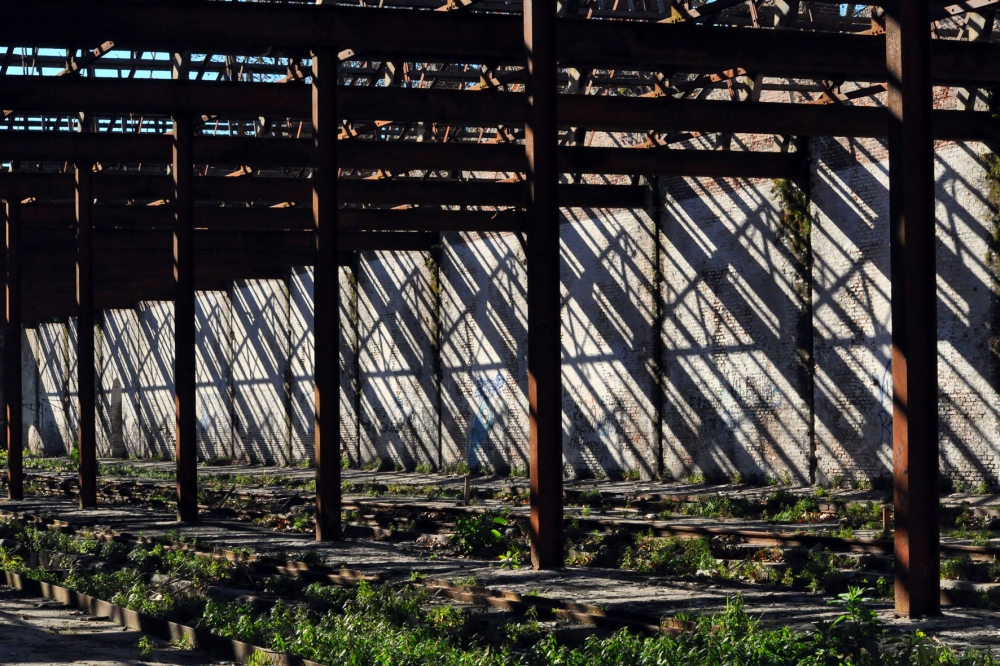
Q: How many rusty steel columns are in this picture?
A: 6